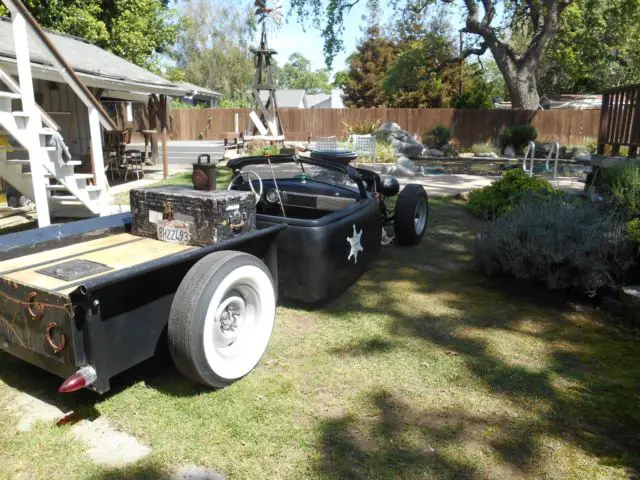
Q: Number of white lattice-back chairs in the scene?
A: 2